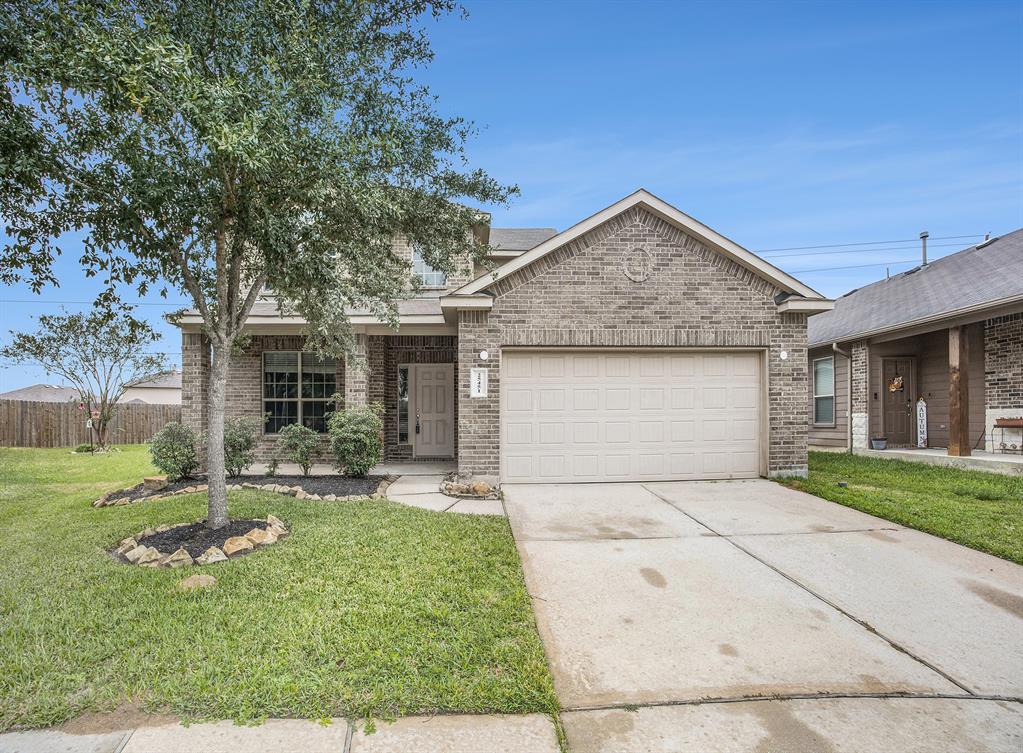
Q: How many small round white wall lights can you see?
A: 2